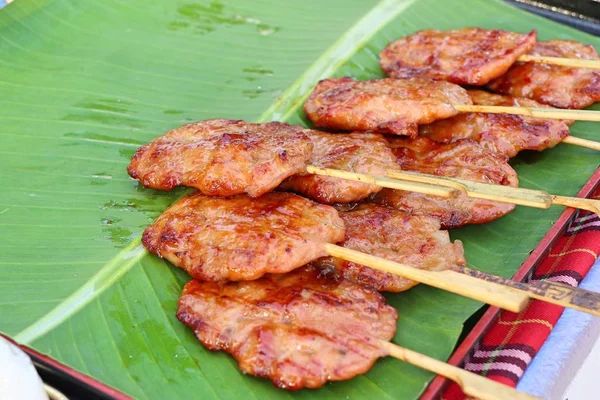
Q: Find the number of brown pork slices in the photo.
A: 10